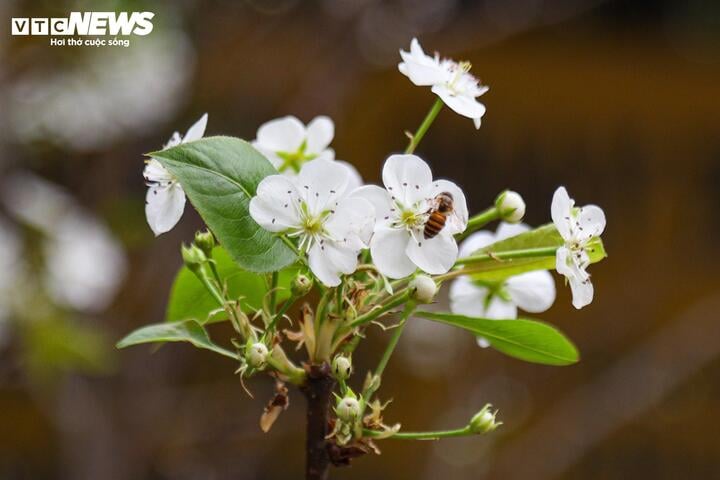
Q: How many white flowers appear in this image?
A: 7